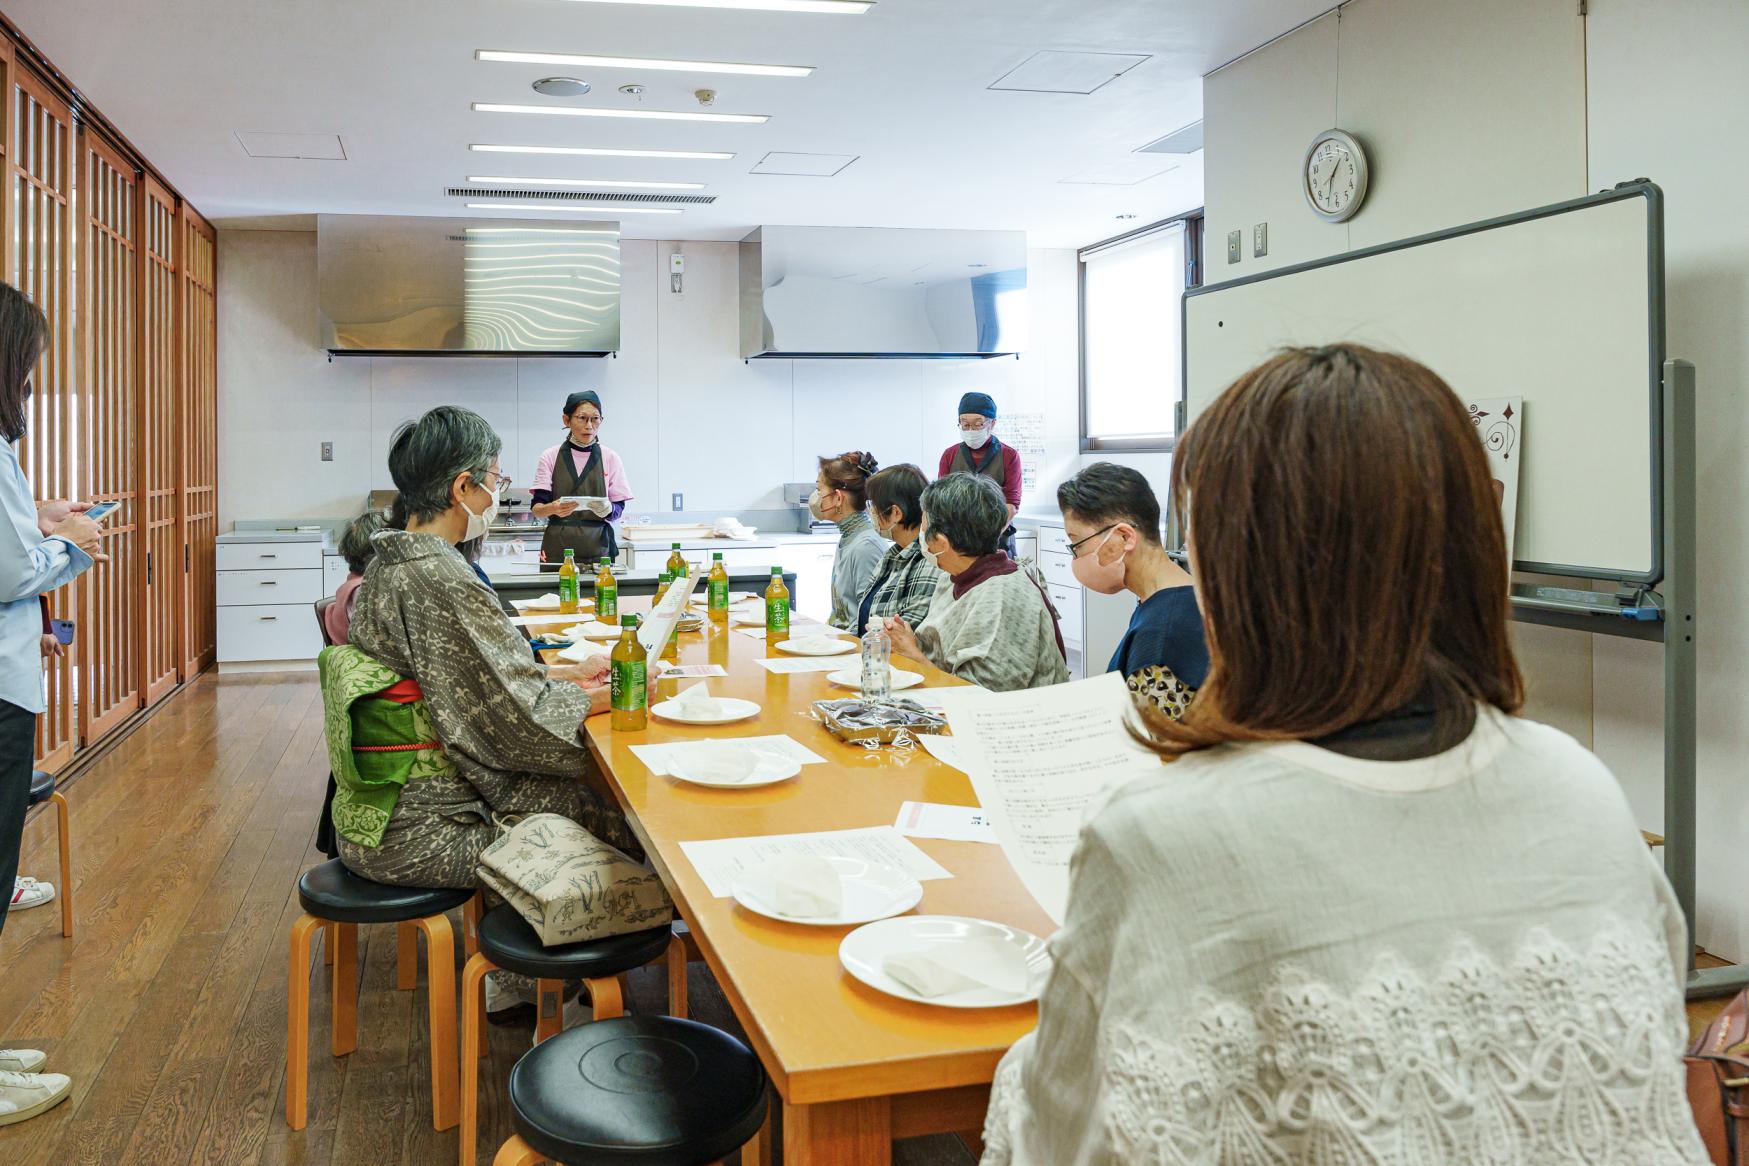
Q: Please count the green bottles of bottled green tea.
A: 7